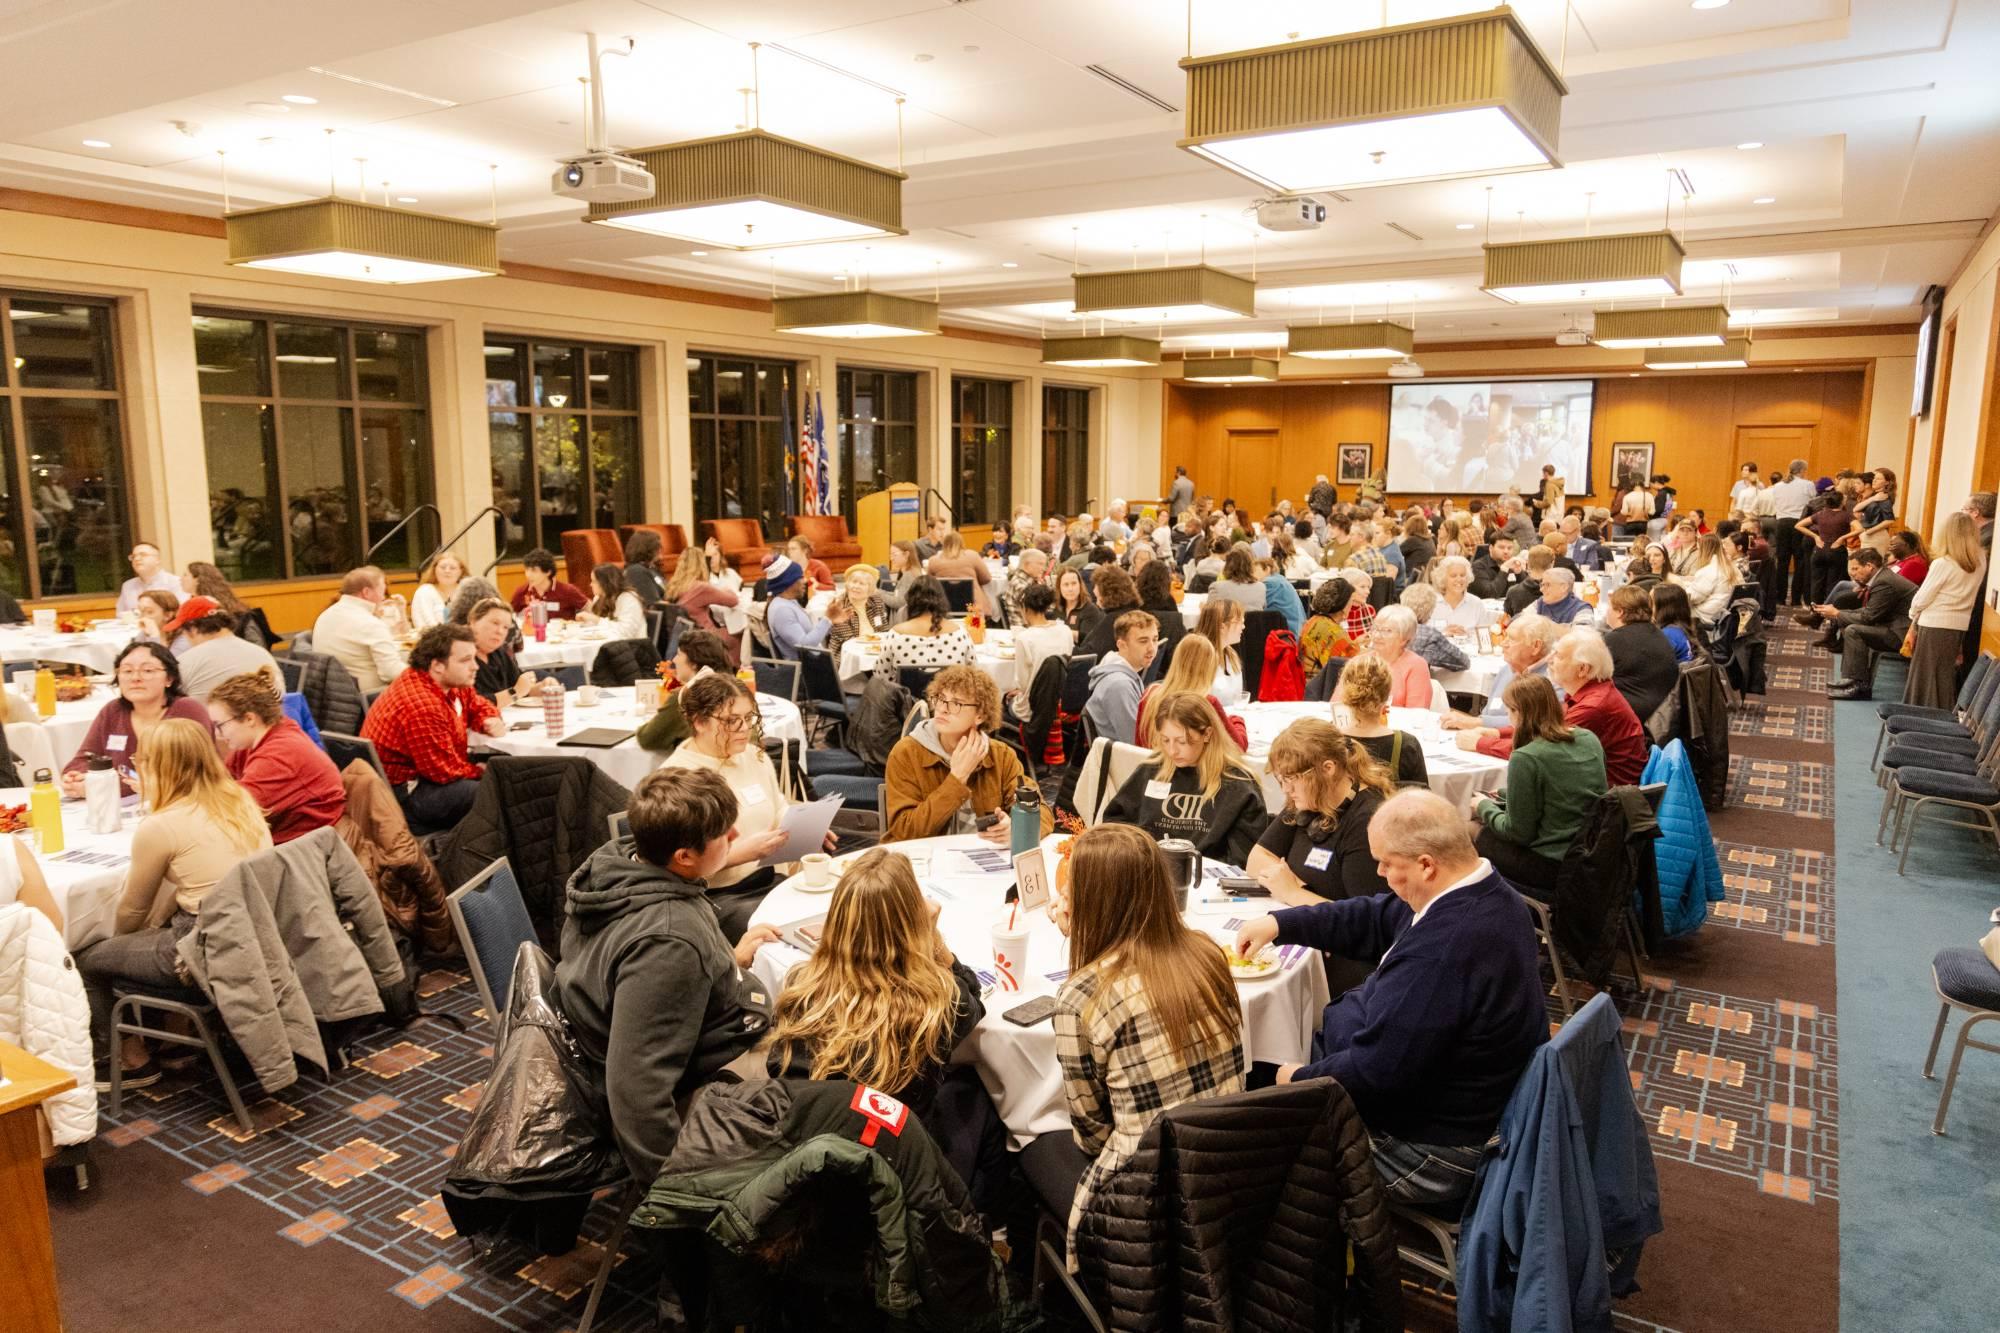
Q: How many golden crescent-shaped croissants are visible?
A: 0